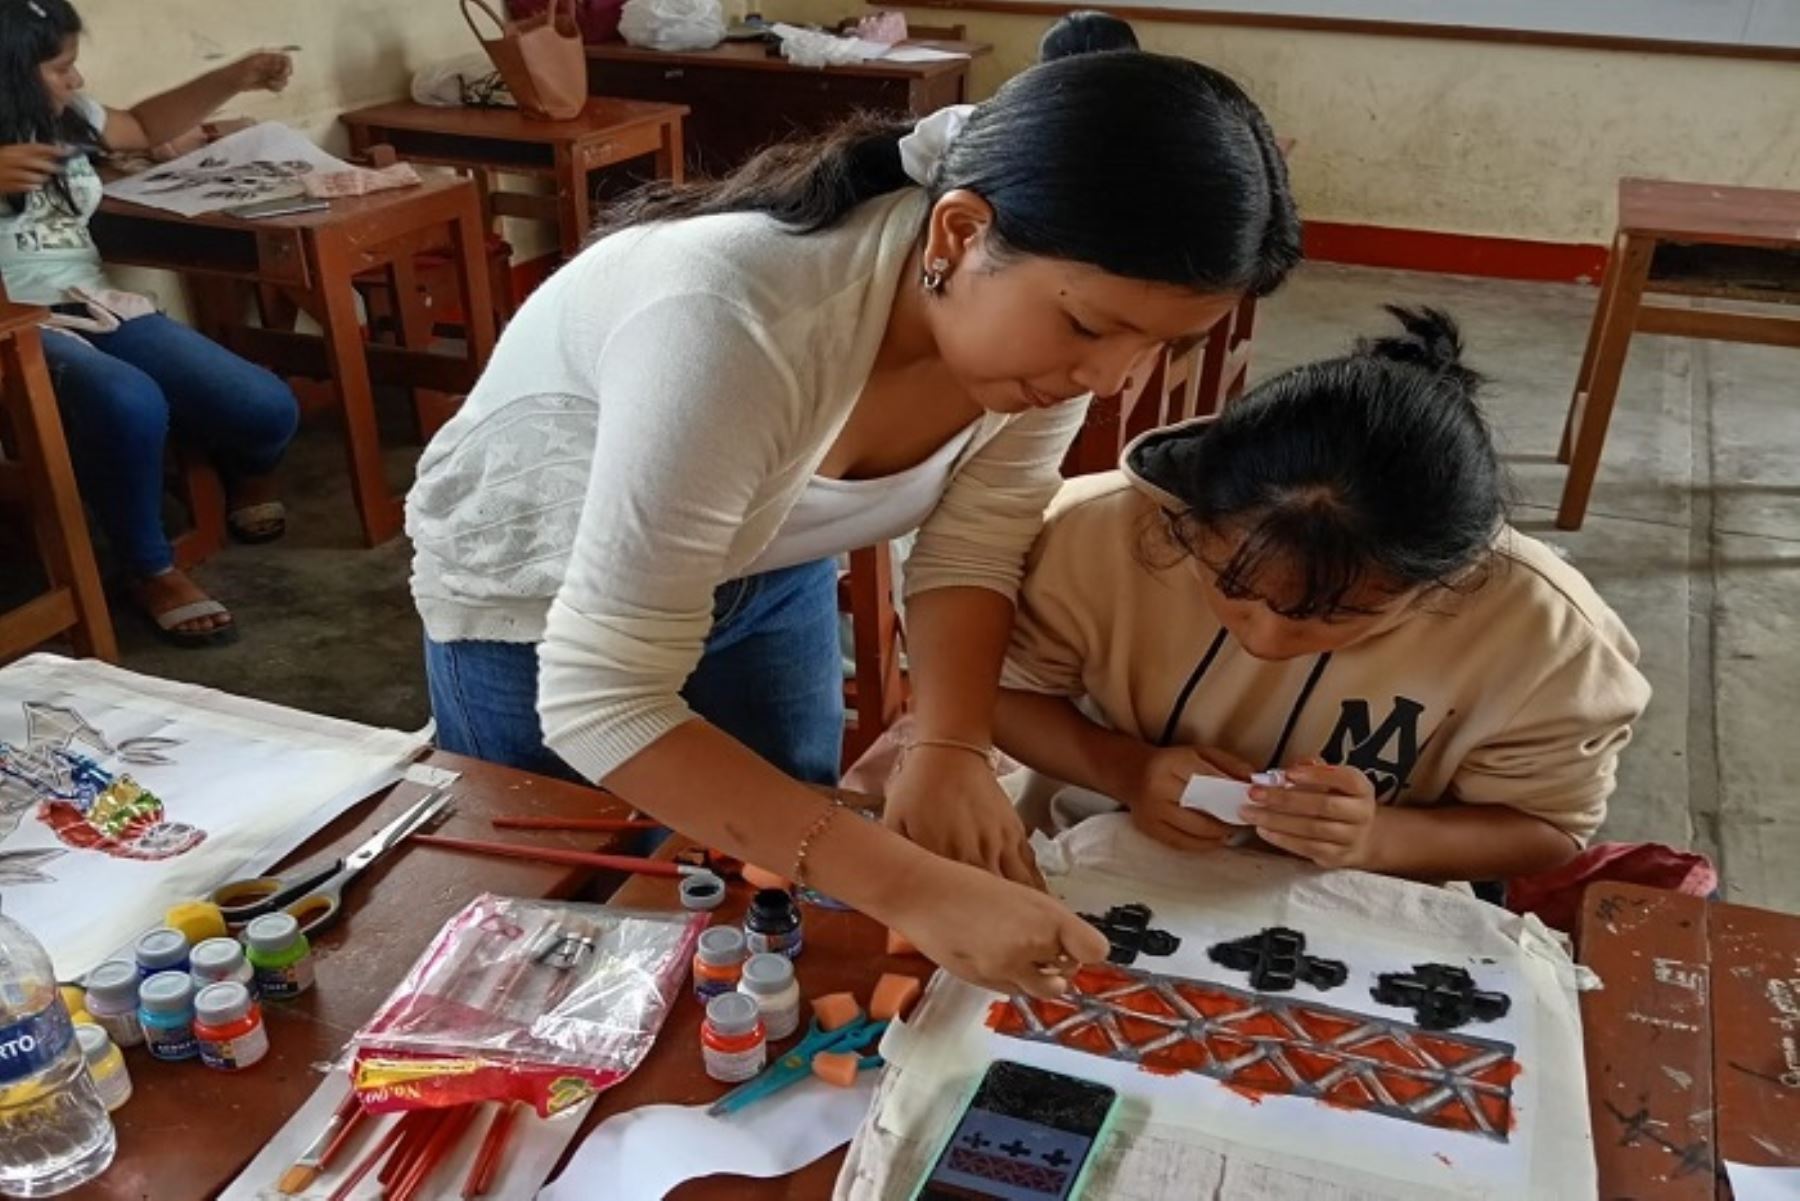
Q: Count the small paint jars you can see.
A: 11